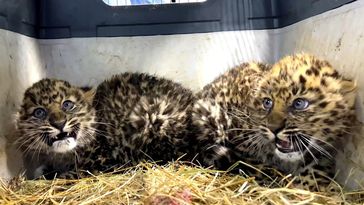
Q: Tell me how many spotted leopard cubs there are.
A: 2